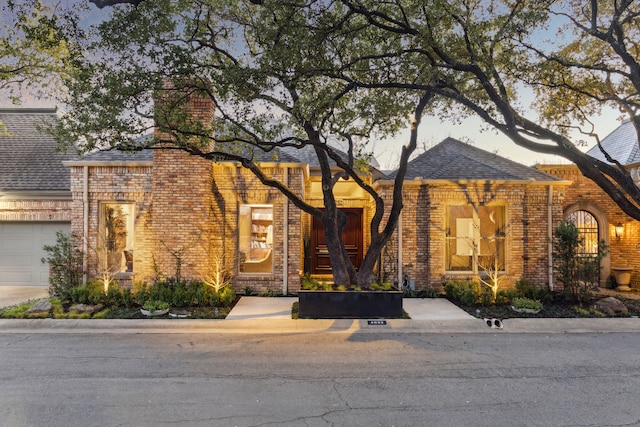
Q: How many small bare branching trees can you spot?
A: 3